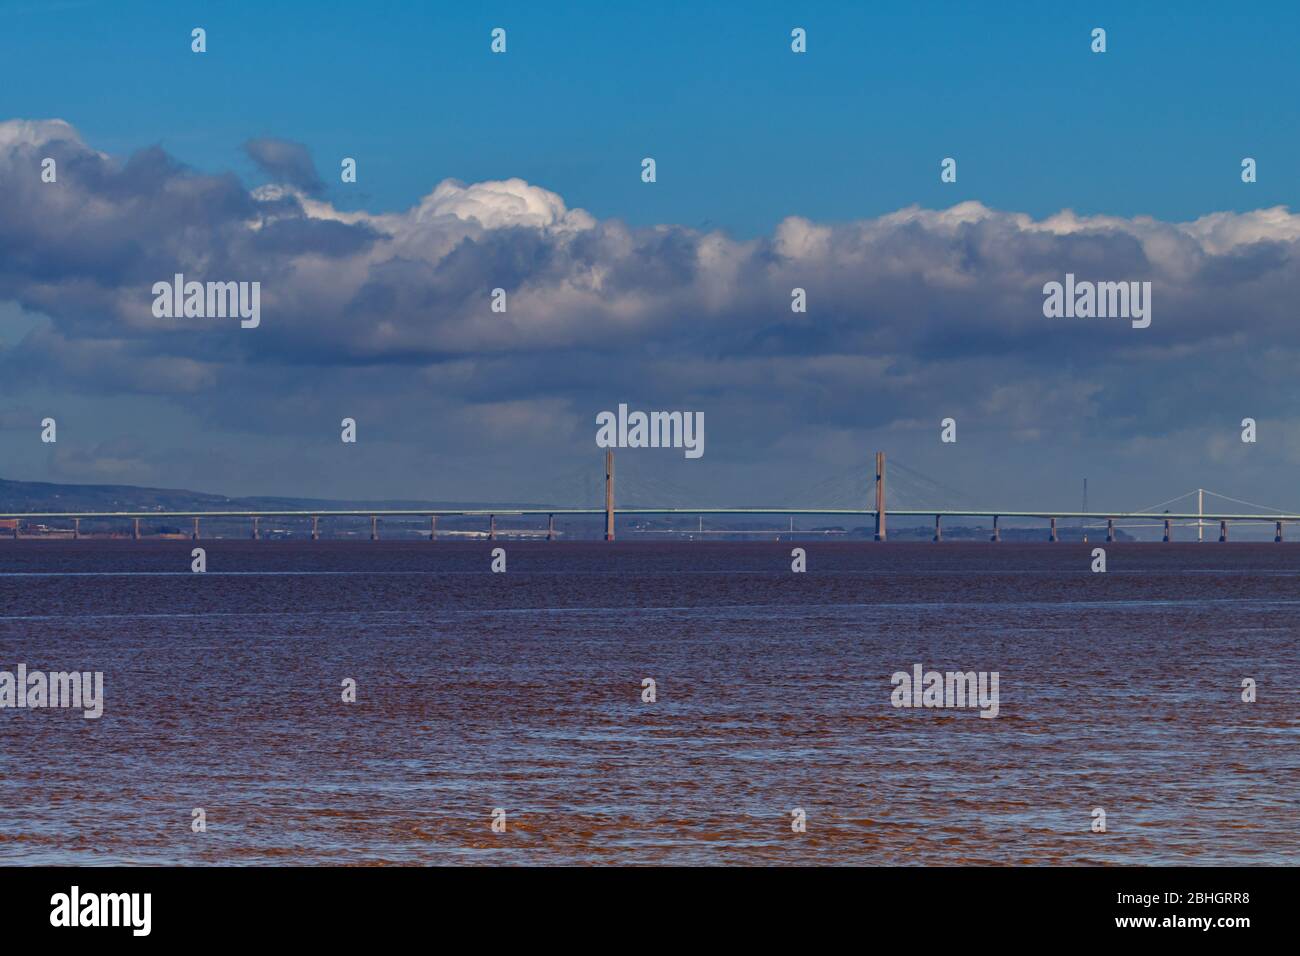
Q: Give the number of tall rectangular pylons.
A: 2